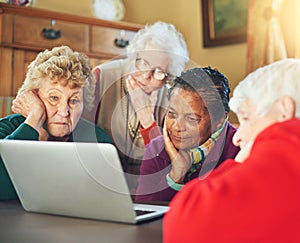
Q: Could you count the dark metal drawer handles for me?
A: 2